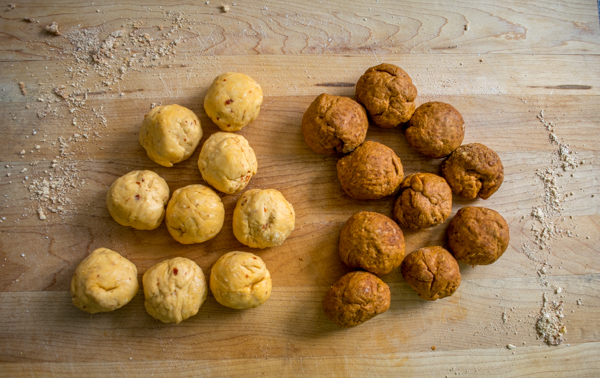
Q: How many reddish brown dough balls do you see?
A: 10